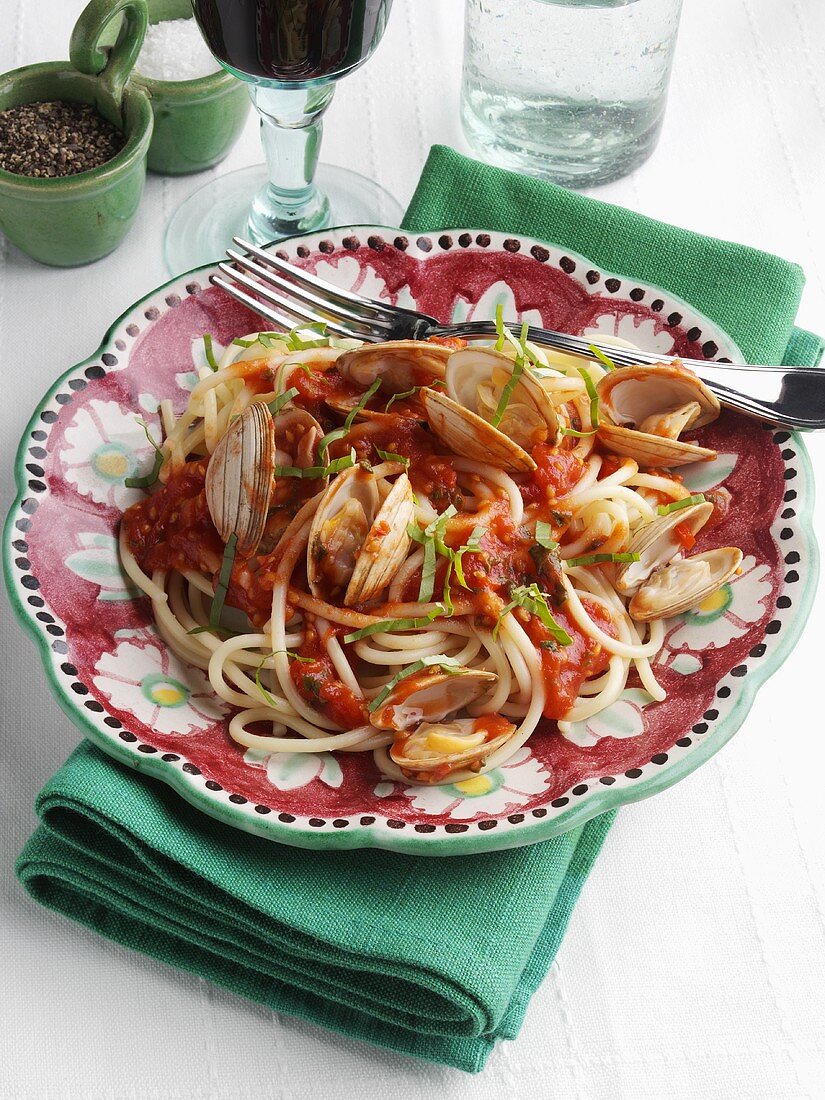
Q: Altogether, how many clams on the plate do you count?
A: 7